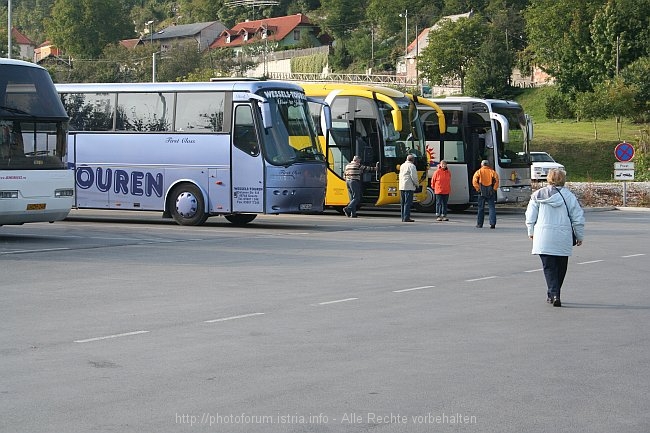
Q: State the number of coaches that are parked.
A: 4